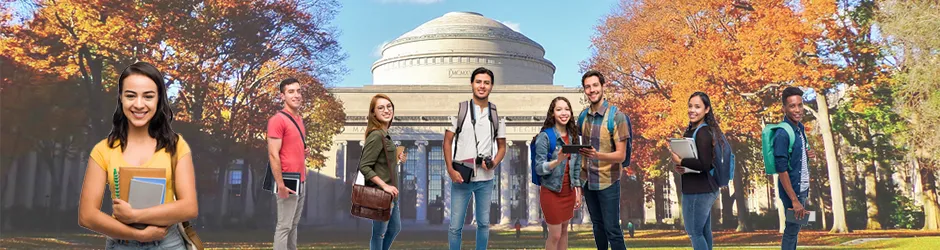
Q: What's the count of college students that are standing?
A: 8